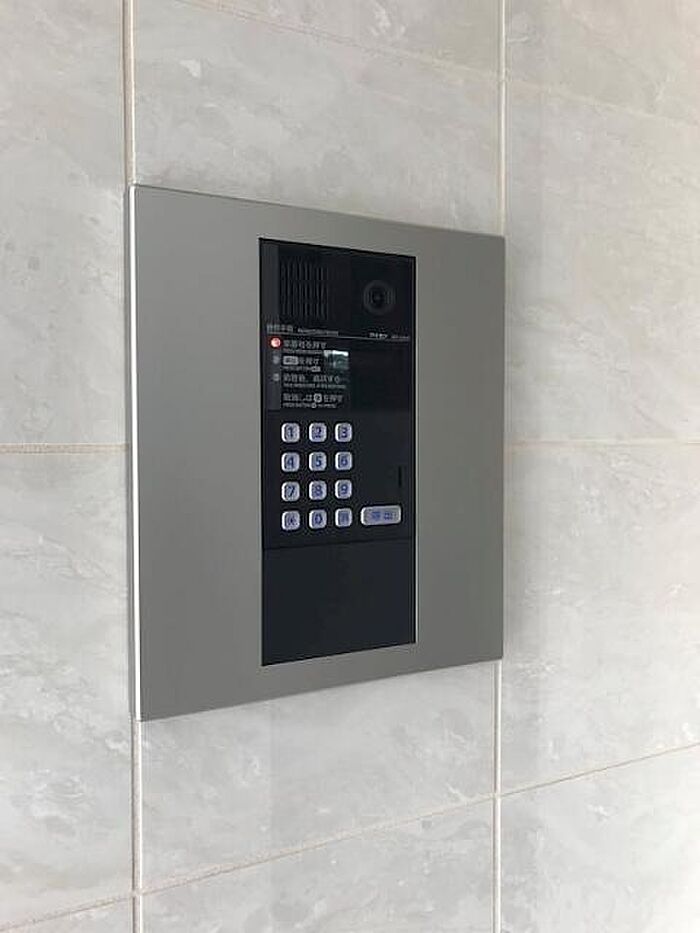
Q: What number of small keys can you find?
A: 12